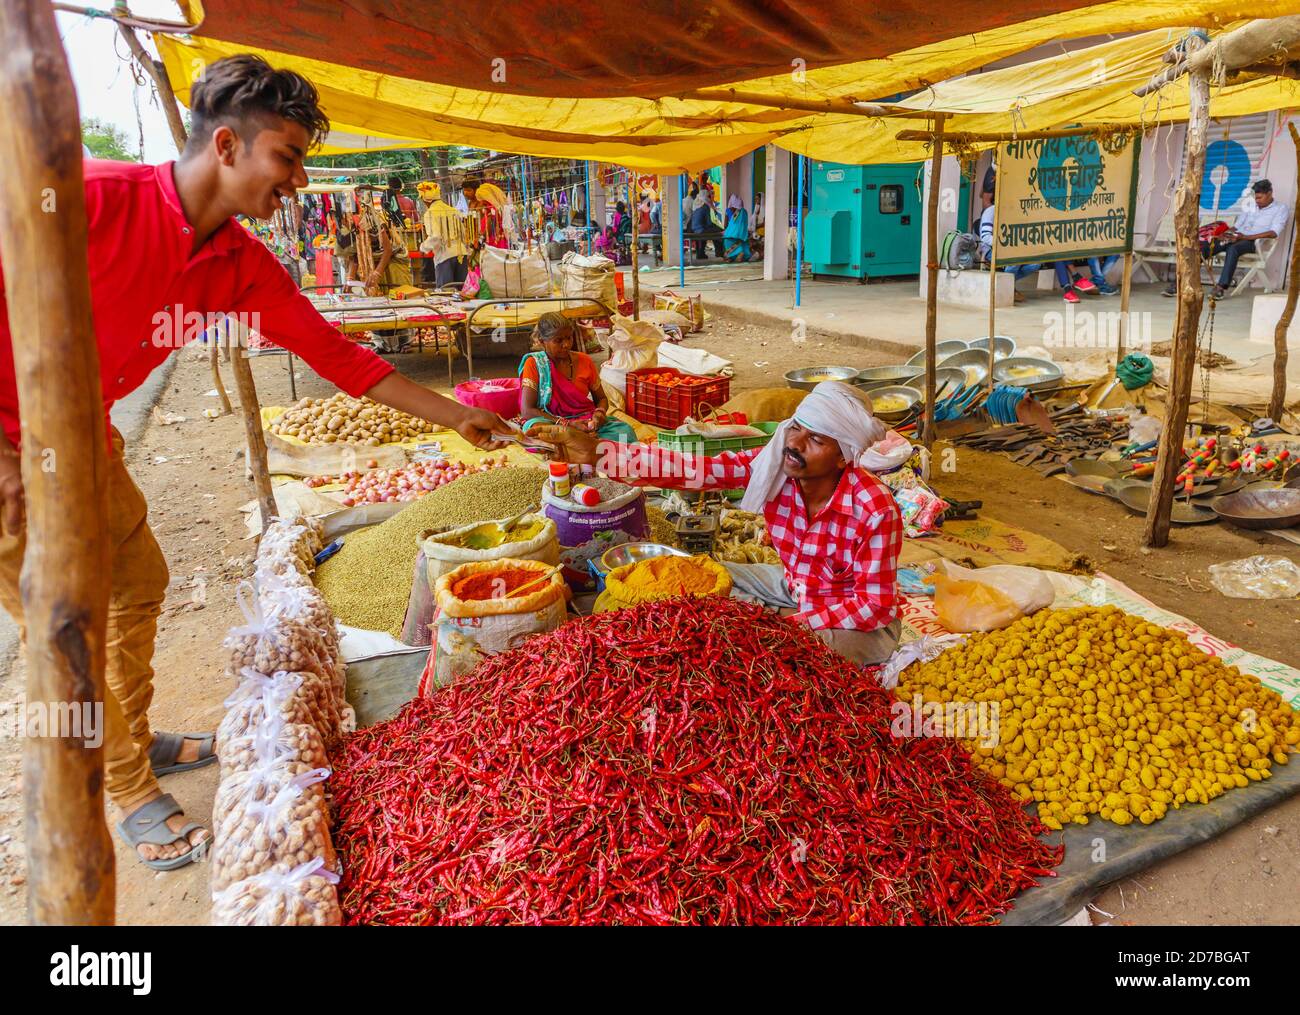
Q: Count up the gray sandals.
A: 2